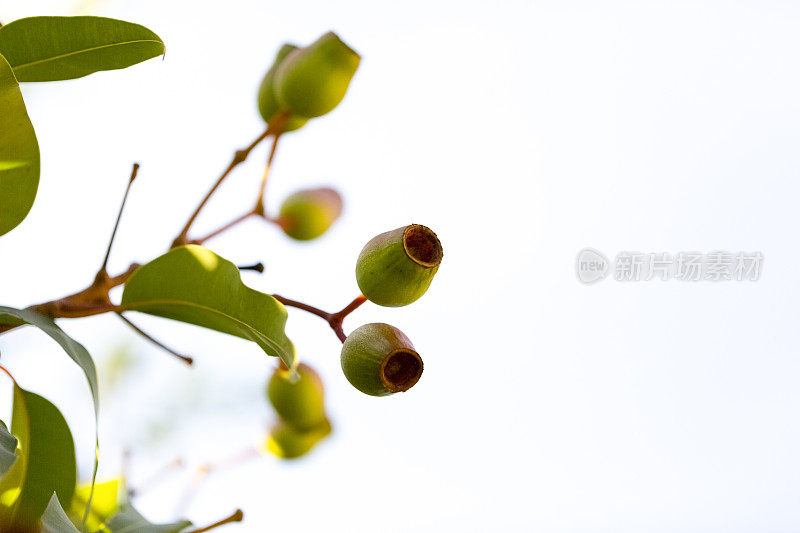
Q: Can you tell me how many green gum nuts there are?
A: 7